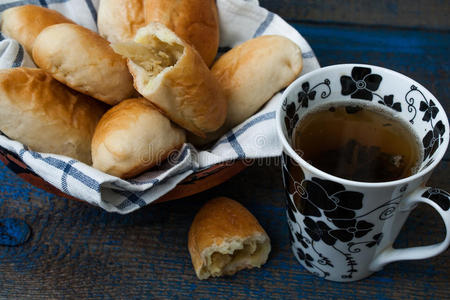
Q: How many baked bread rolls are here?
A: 9